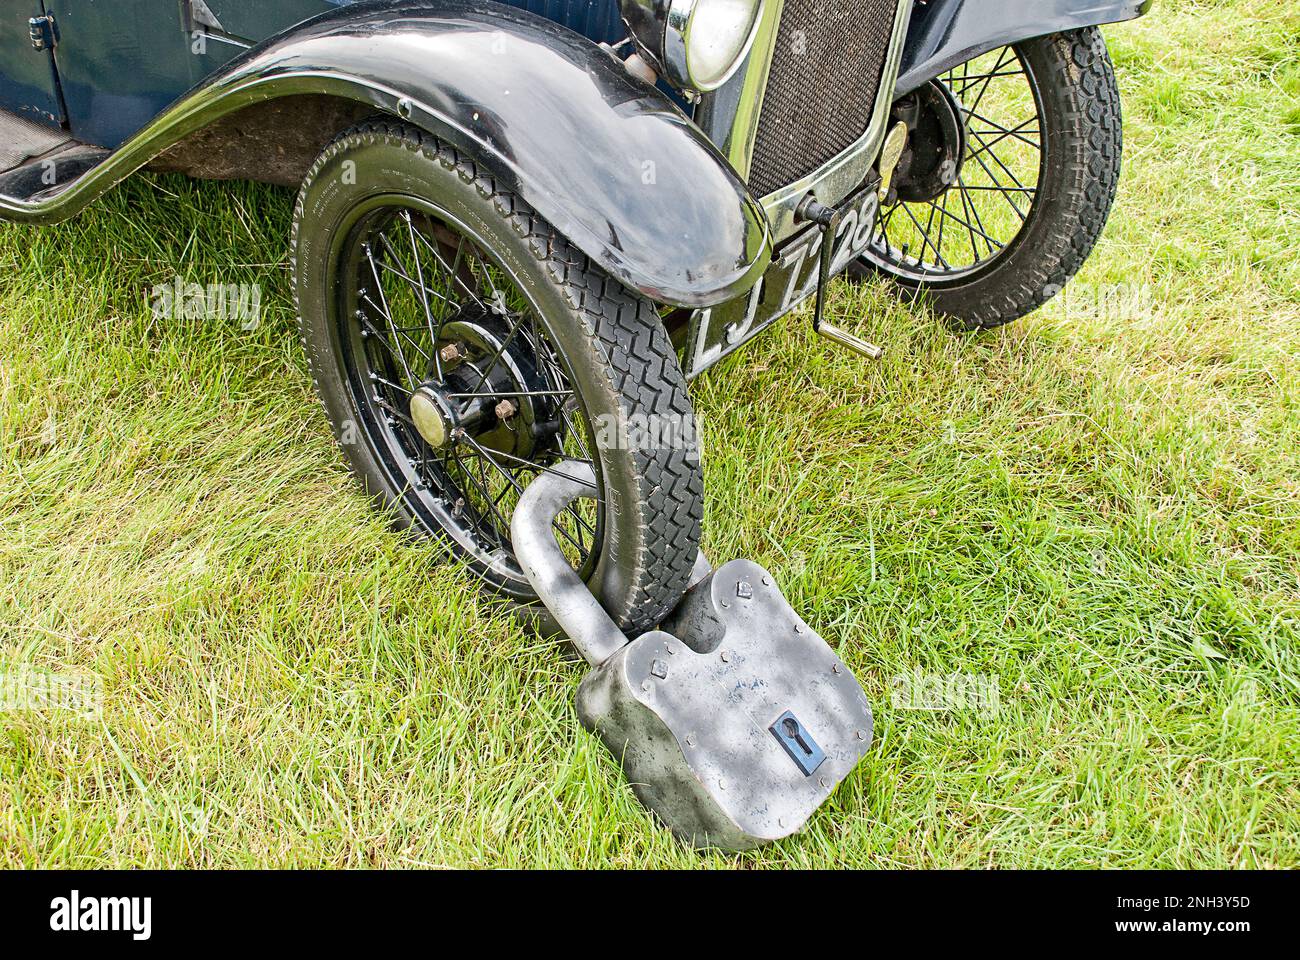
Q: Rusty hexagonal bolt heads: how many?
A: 2